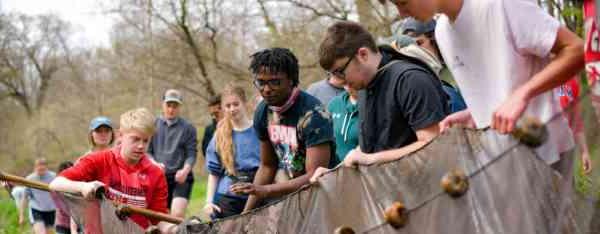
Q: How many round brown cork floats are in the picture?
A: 4